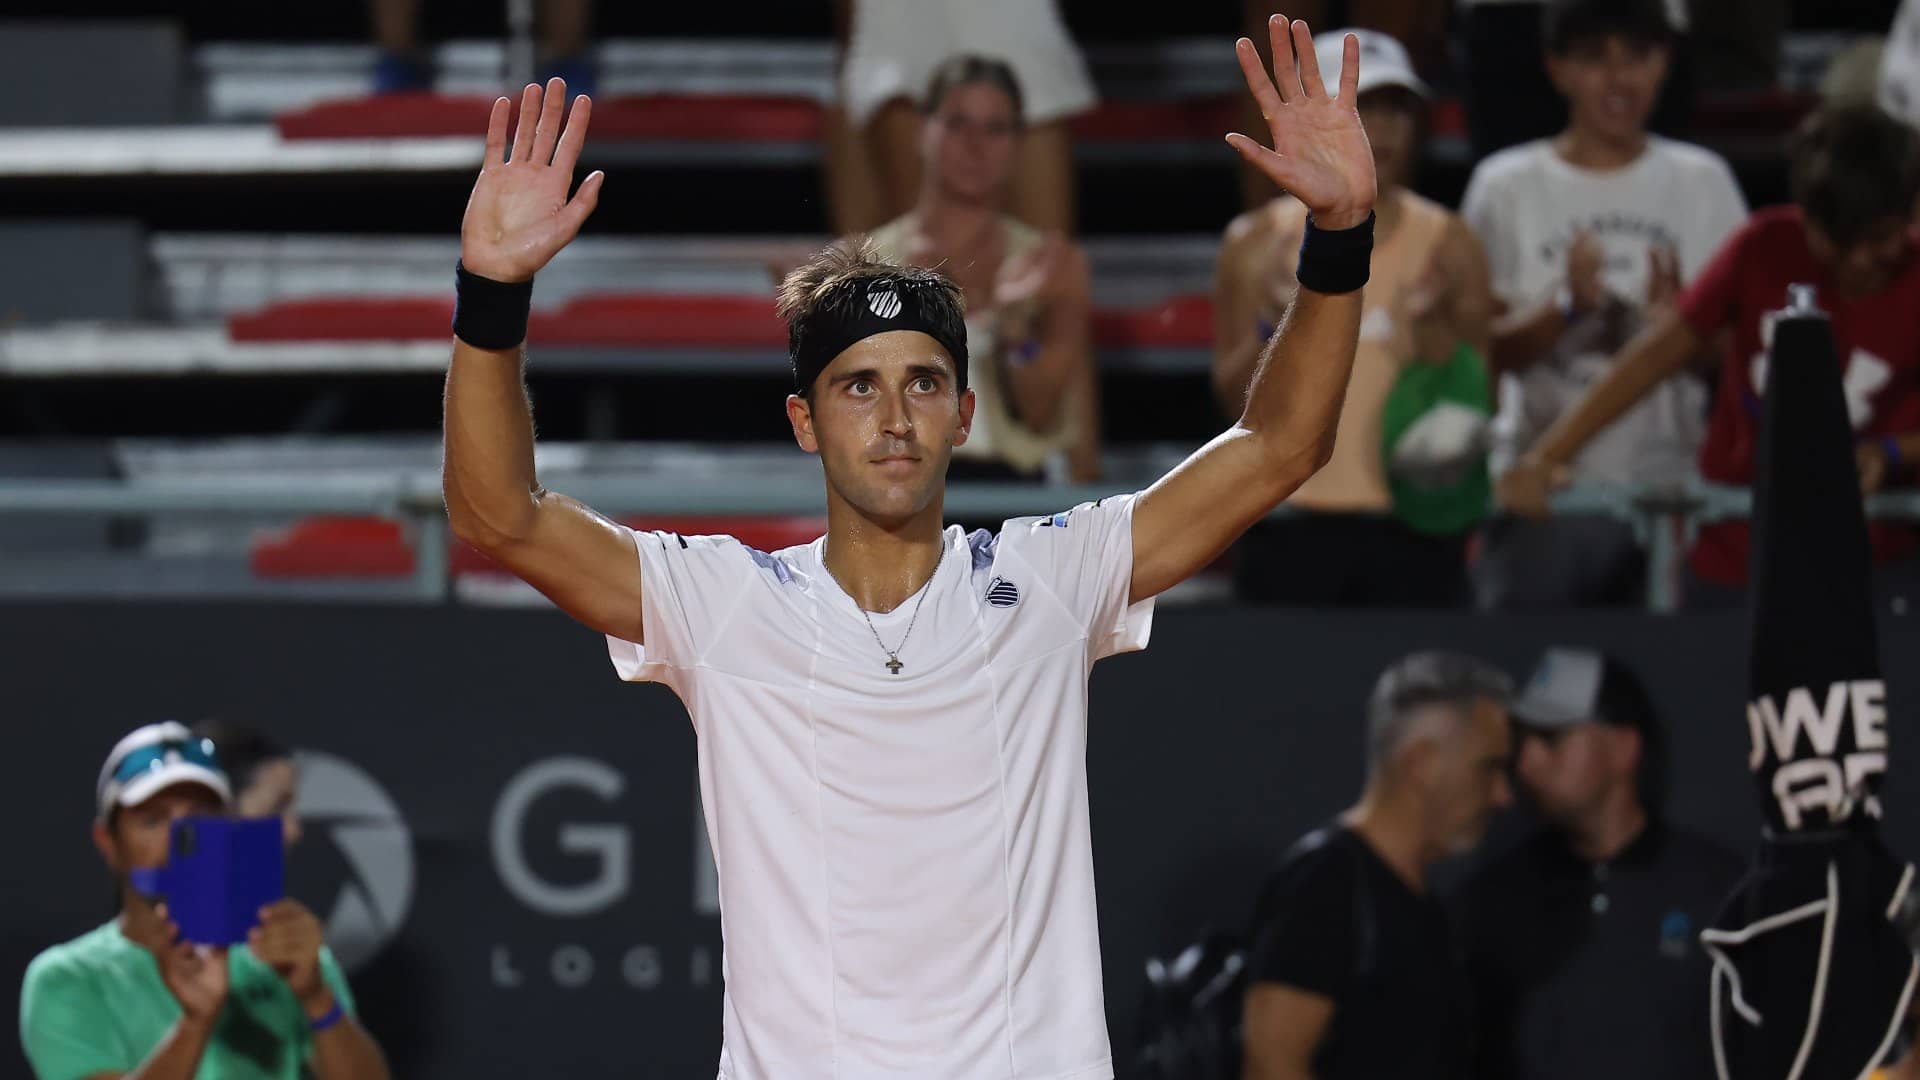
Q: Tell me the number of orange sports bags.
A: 0